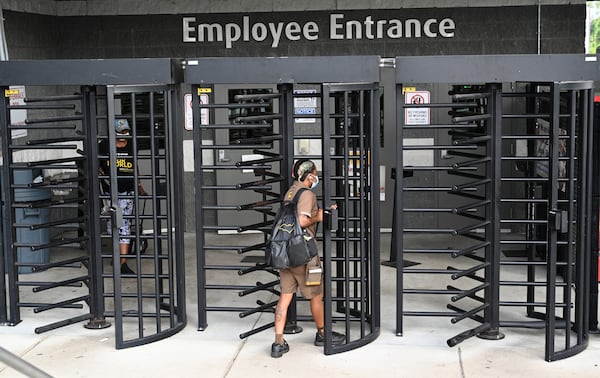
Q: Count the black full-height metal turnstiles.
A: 3